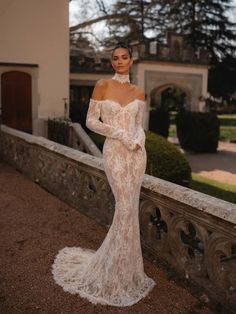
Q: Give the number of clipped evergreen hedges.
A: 3